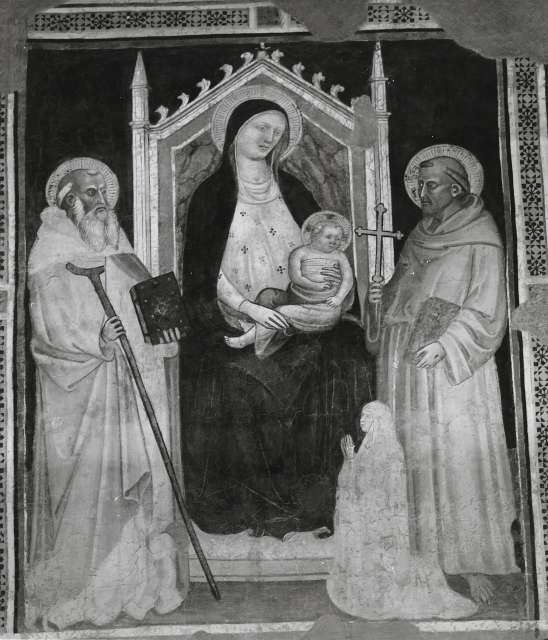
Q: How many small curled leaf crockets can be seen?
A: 9